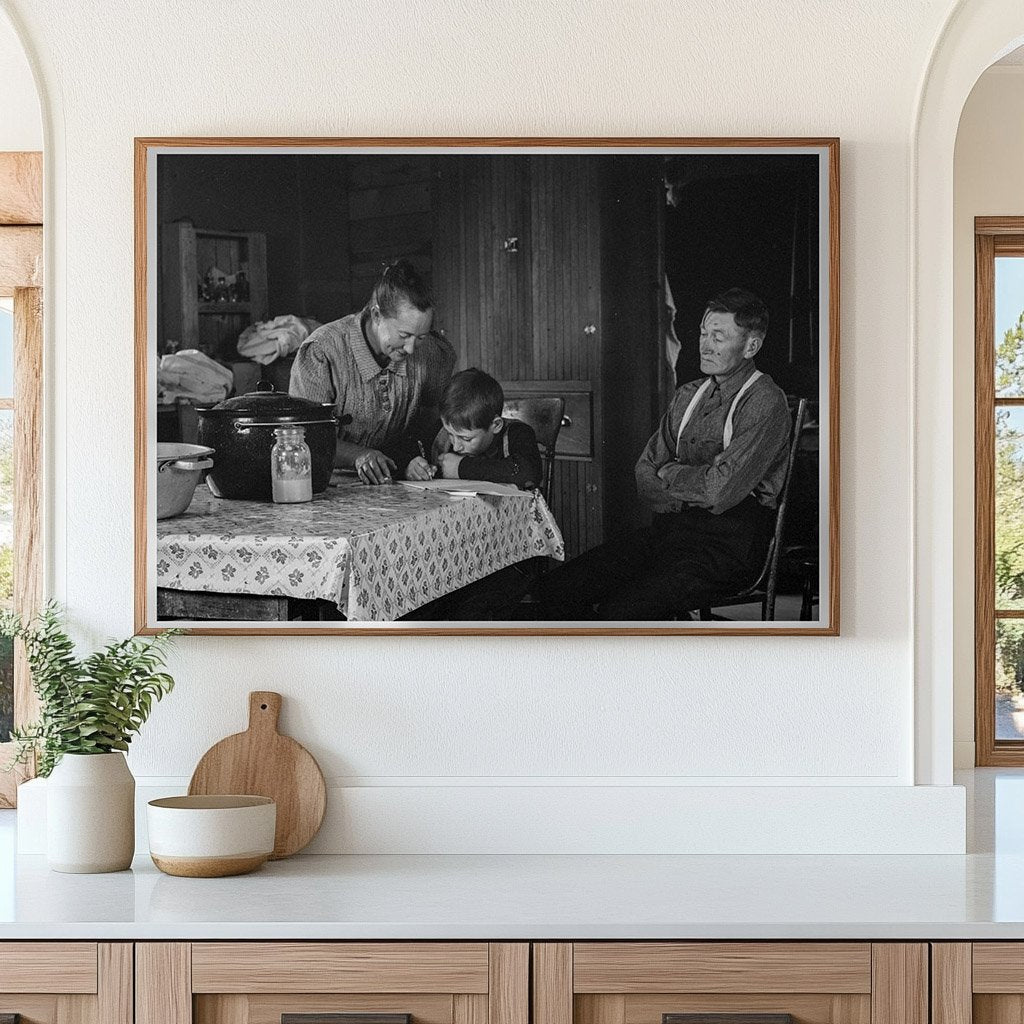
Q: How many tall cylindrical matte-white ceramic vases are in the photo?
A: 1